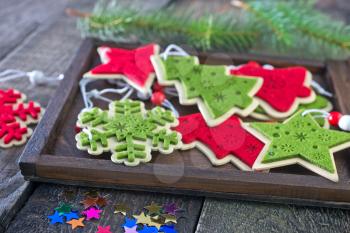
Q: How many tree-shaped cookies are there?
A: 2